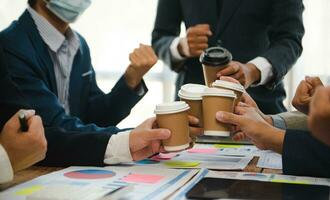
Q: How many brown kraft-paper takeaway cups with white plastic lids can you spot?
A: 4